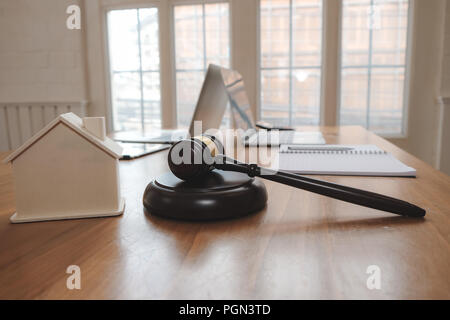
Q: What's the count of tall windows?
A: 4